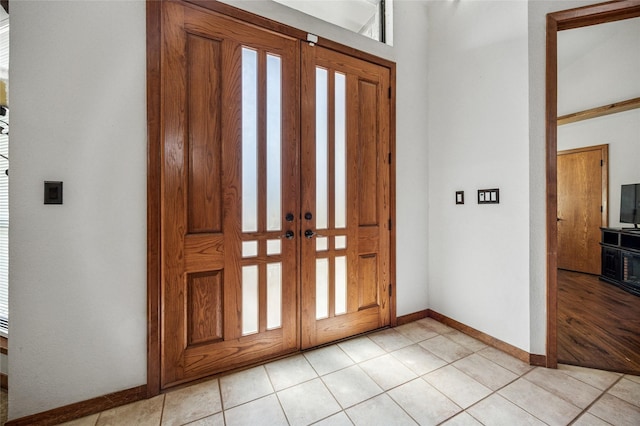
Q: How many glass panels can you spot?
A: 12